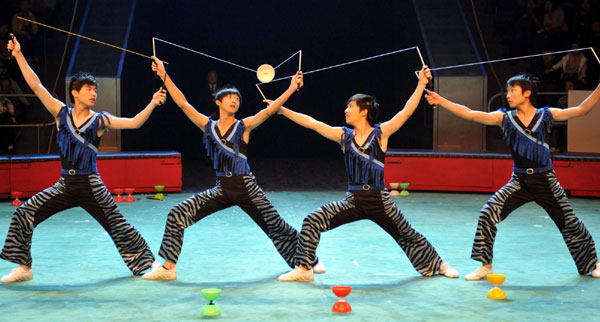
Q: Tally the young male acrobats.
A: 4